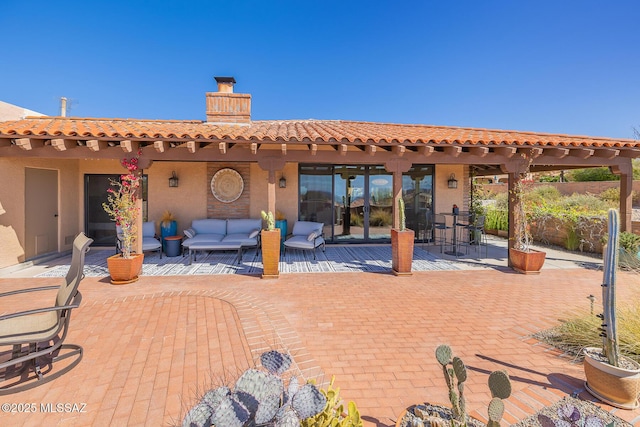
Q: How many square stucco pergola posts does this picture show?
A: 5